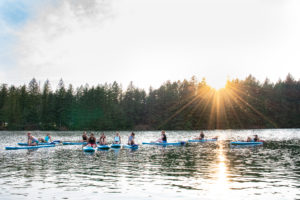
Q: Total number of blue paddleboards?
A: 10